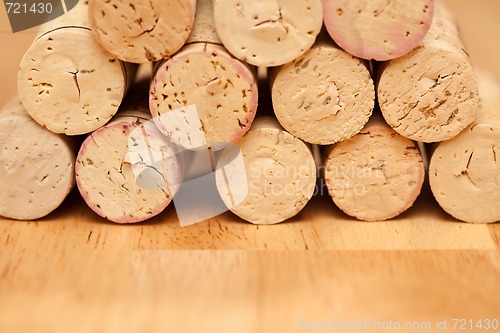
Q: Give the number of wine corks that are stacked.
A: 12